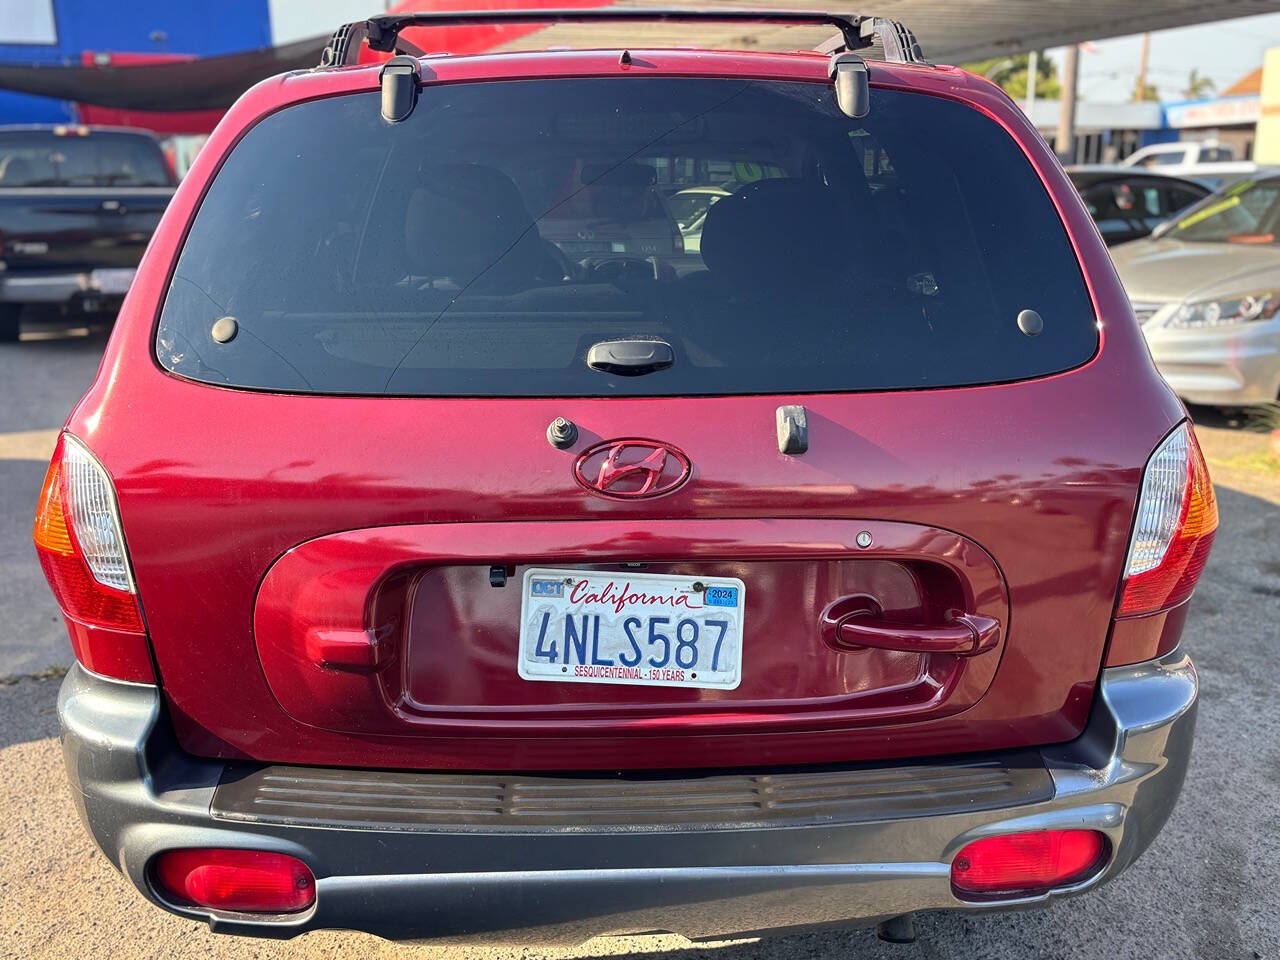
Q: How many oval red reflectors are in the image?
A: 2